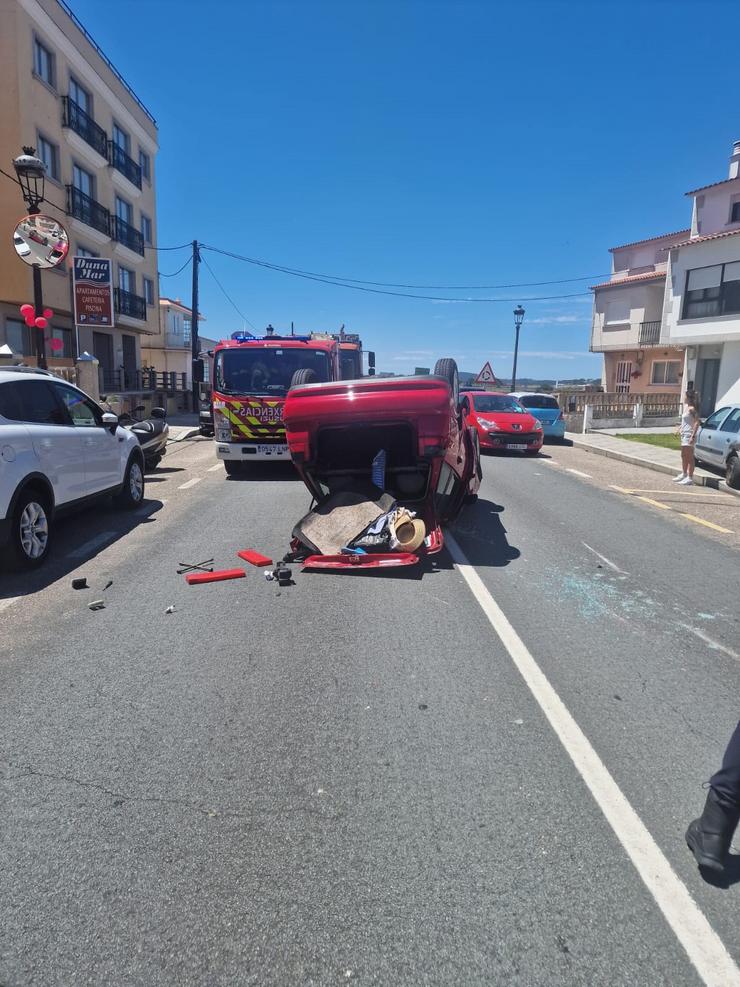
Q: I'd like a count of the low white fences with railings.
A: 1